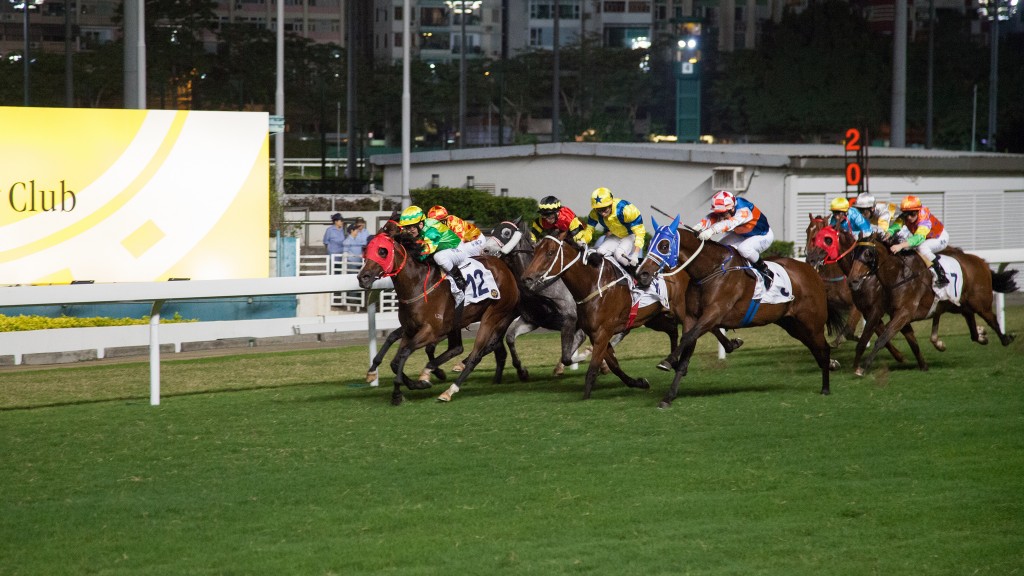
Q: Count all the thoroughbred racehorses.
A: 8